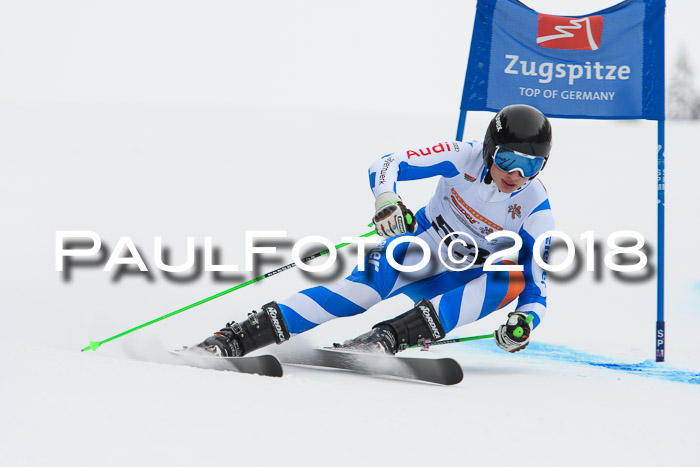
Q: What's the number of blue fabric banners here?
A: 1